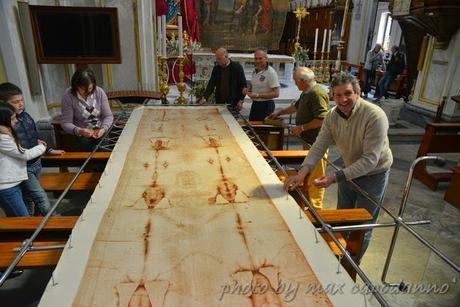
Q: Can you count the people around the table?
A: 7